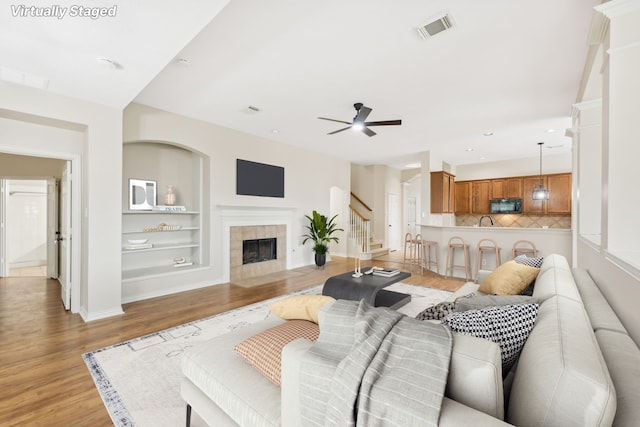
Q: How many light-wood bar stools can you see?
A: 5